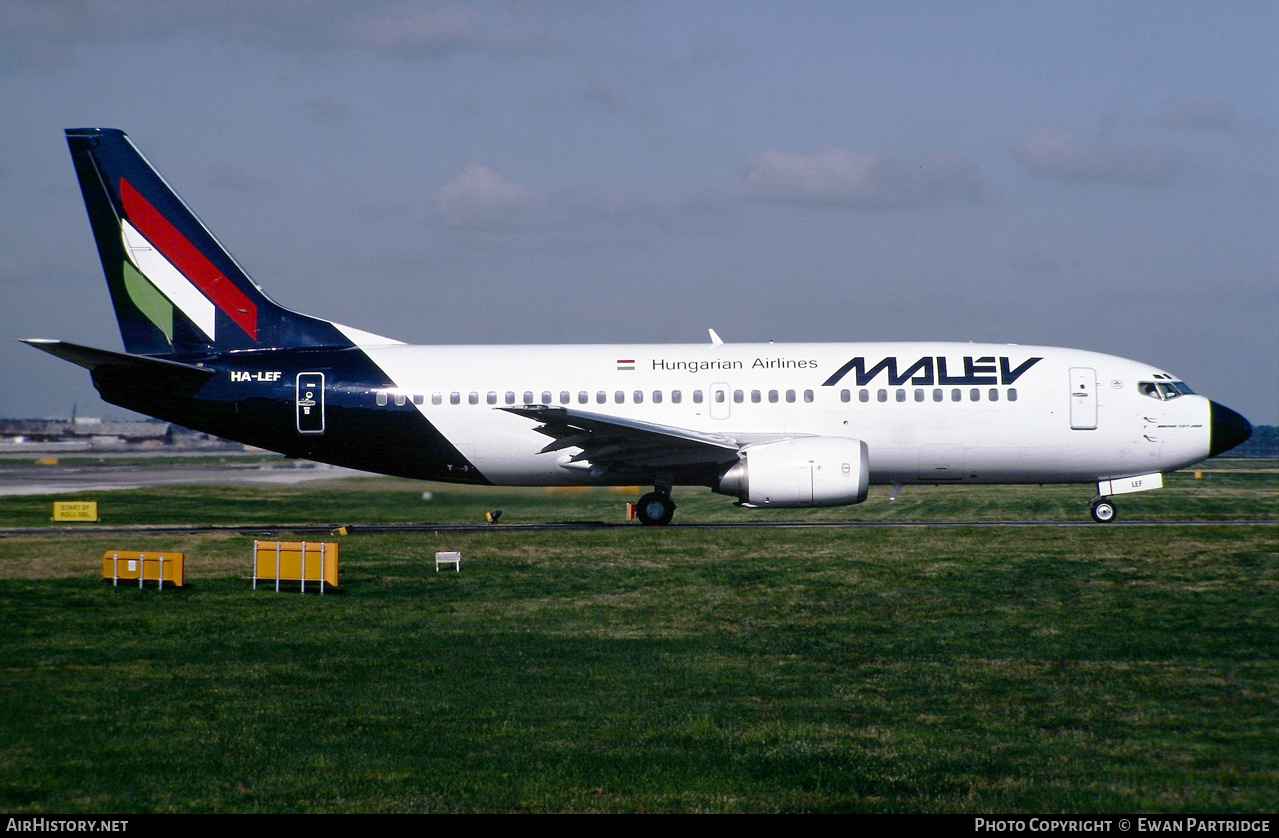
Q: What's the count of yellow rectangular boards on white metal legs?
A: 2